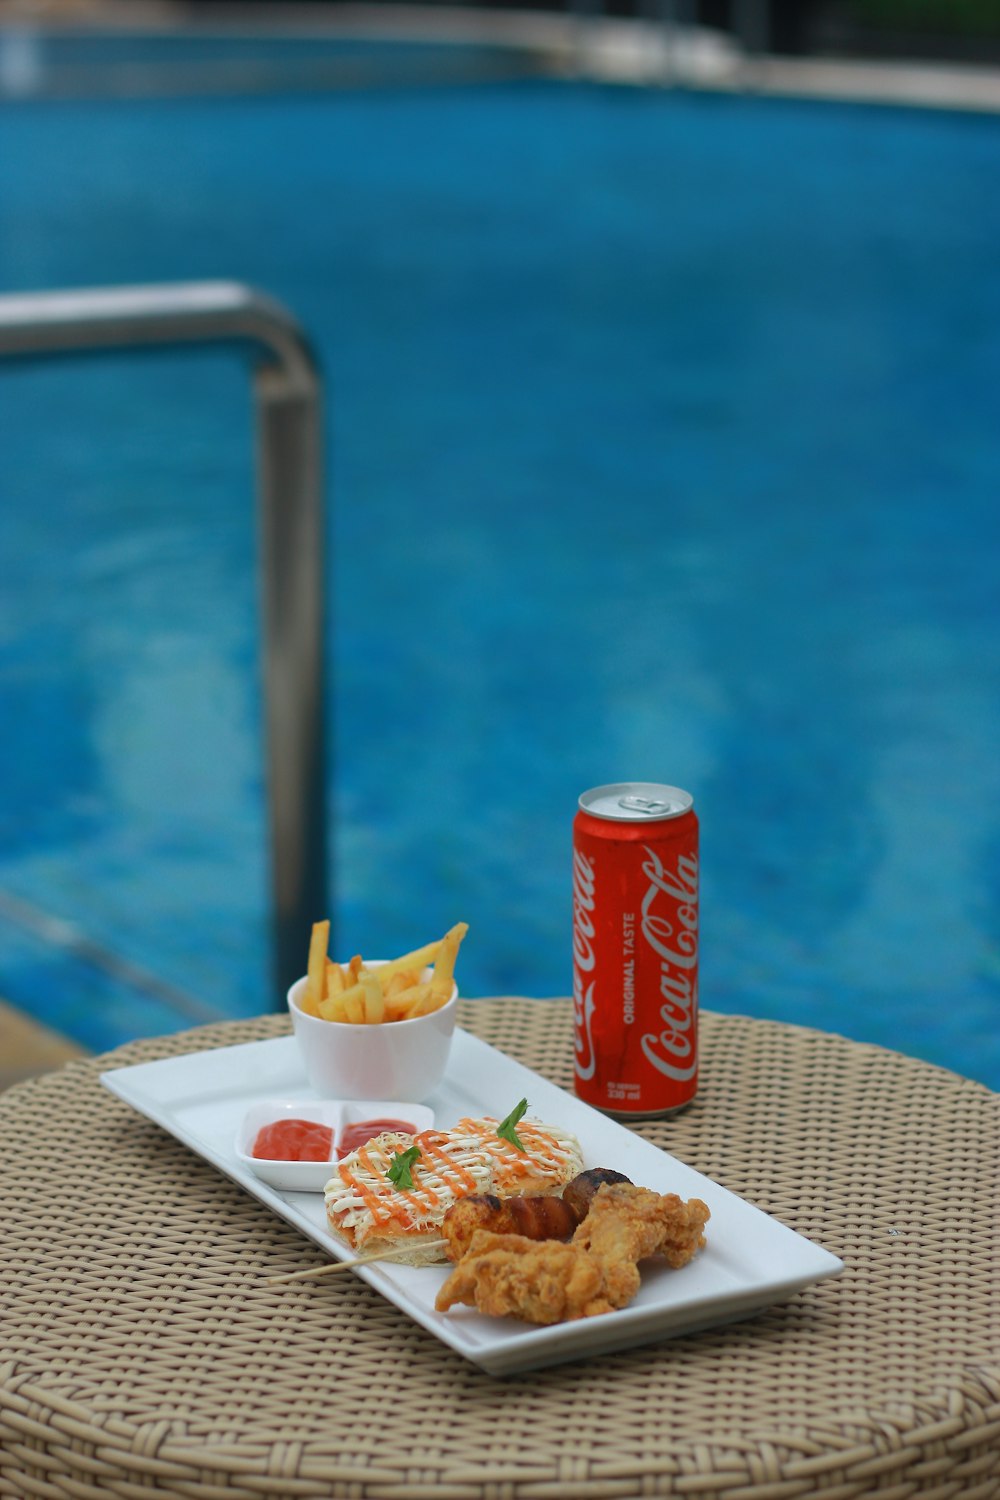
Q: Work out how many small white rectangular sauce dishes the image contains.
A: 1